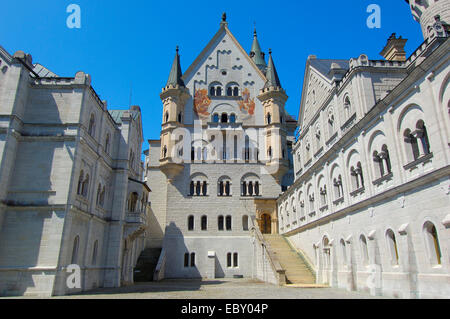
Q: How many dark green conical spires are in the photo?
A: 3